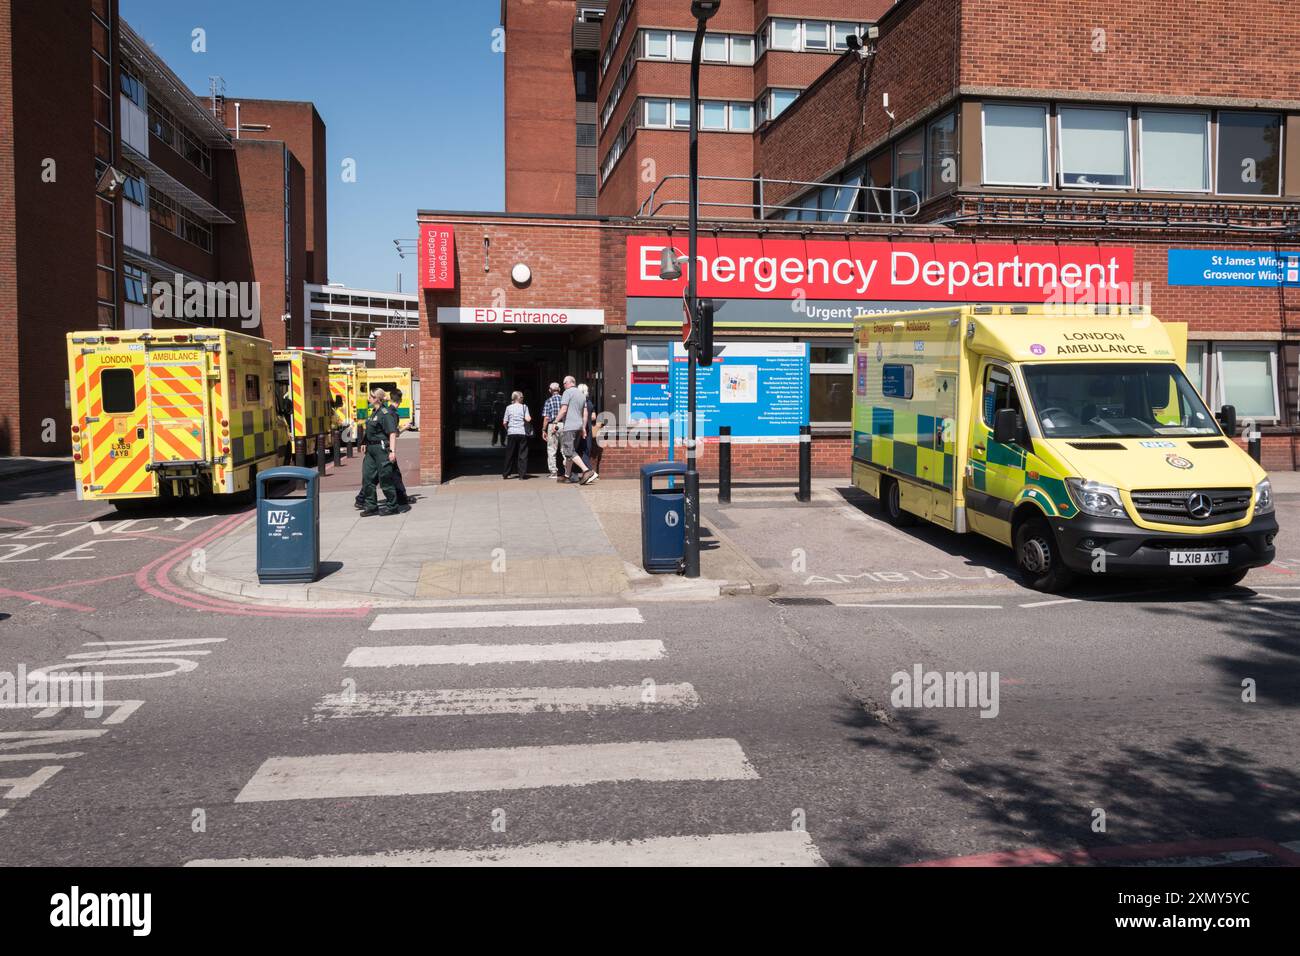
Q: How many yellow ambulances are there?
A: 5